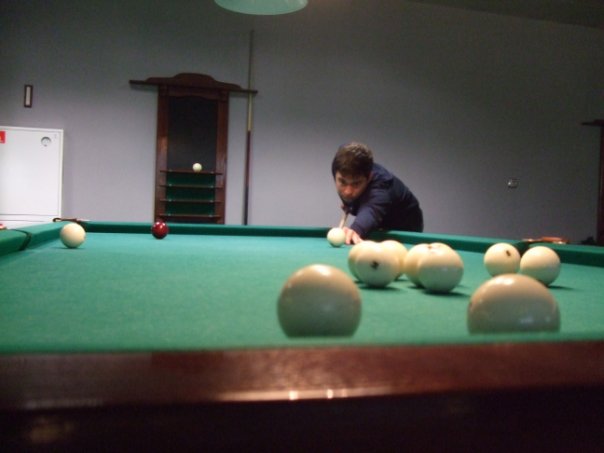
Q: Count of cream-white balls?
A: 13